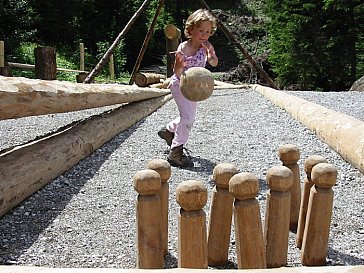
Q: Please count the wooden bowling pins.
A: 9